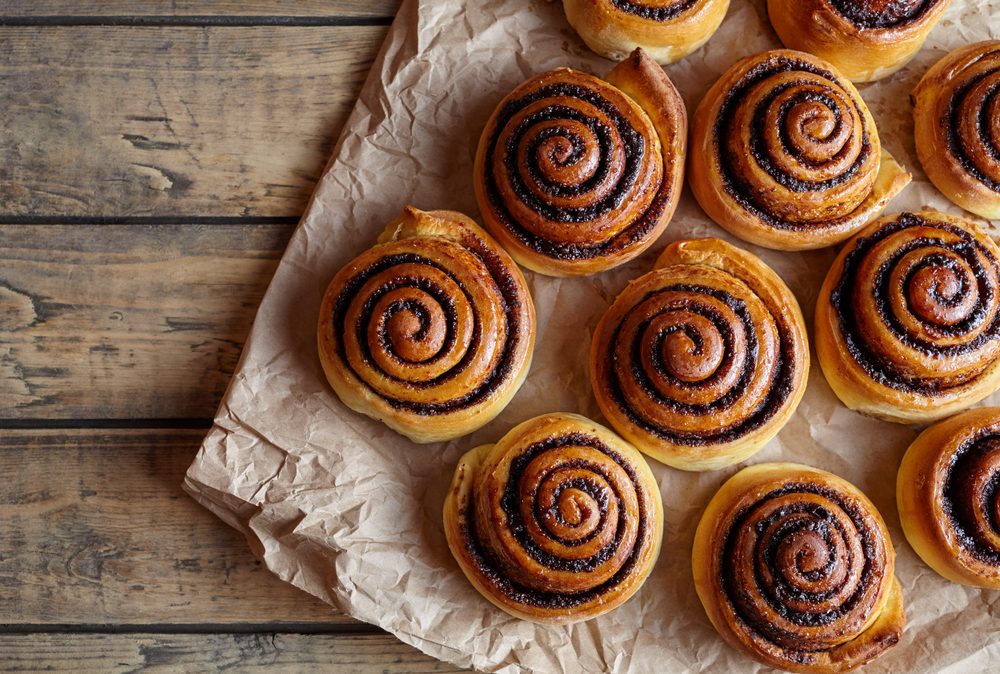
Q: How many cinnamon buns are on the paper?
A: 11